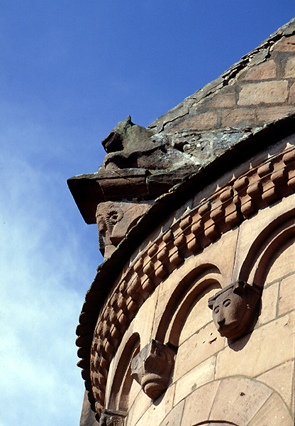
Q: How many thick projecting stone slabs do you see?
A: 1